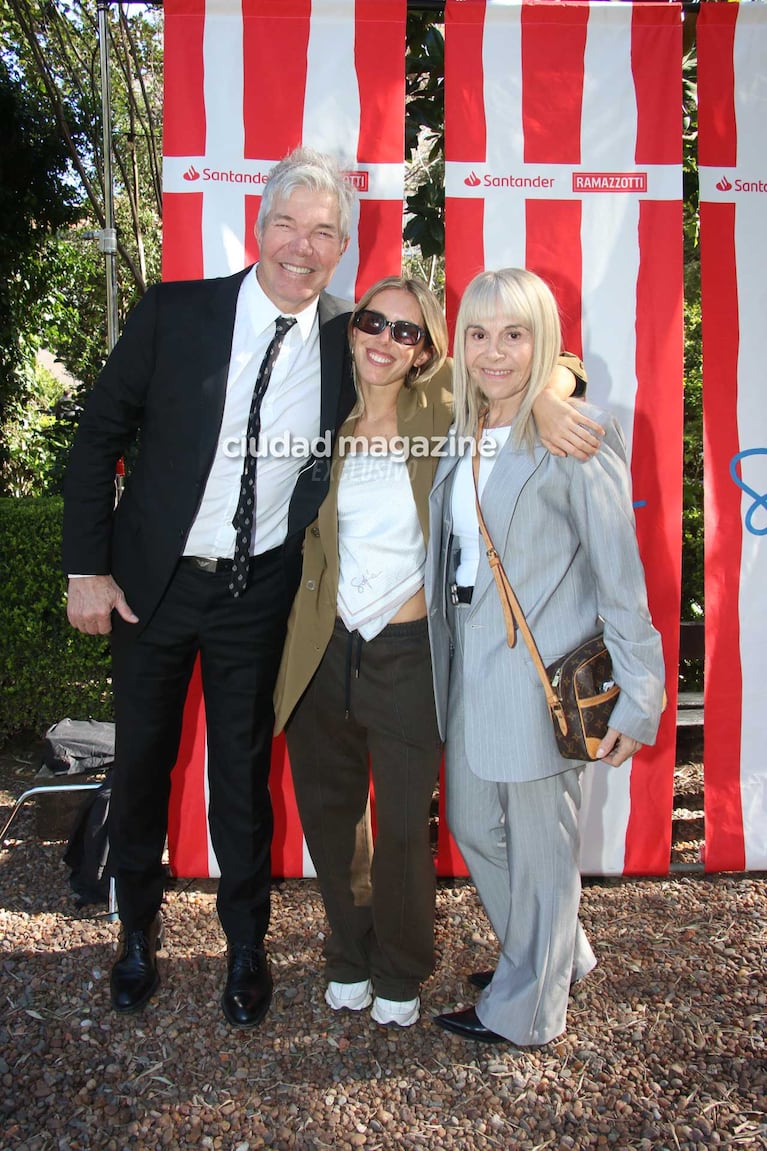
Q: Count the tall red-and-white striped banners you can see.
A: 3